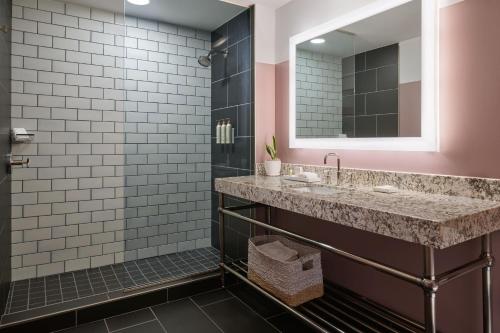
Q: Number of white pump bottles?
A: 3